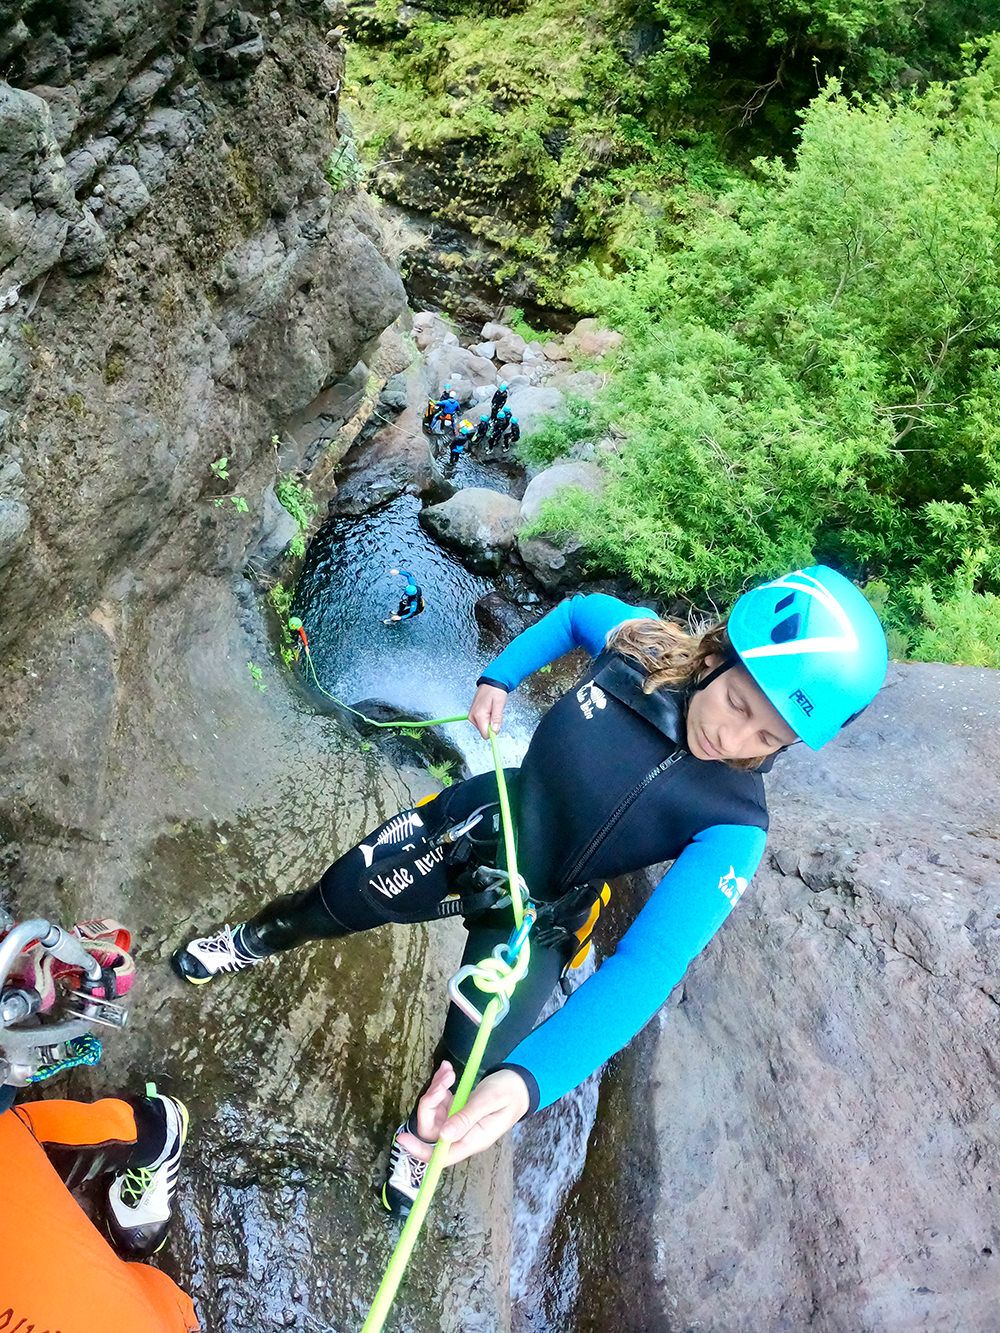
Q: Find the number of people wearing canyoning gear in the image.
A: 12